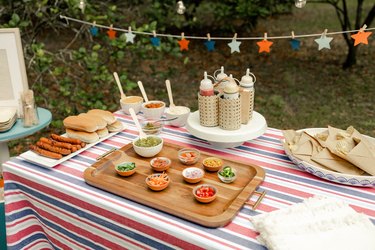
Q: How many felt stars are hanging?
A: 11